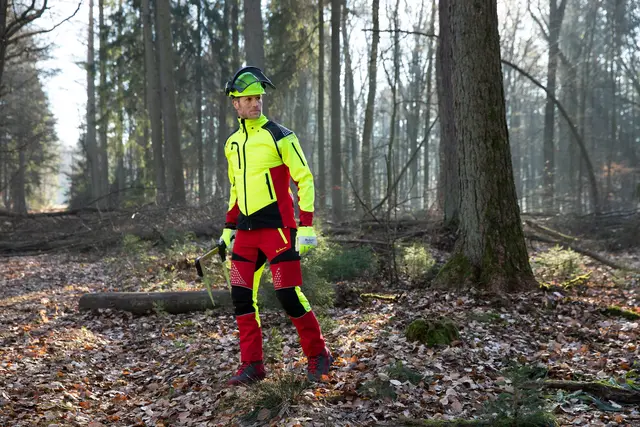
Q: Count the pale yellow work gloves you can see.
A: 2